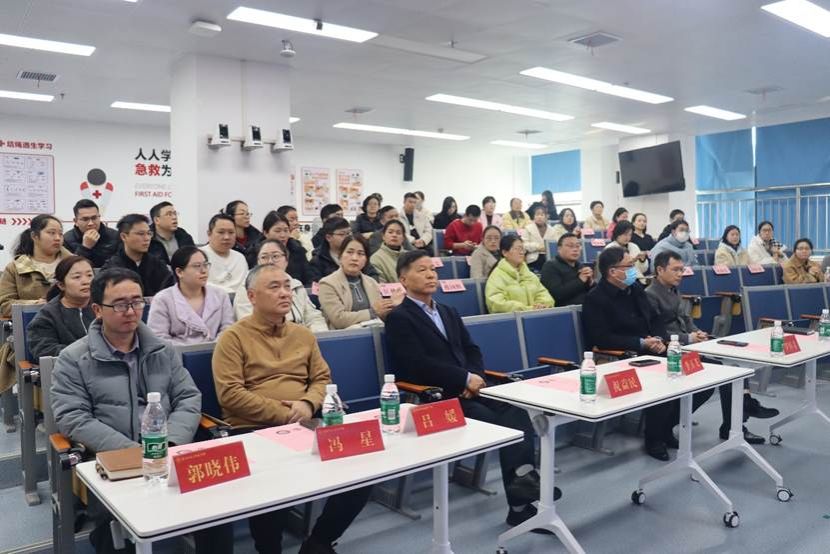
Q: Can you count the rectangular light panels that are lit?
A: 11